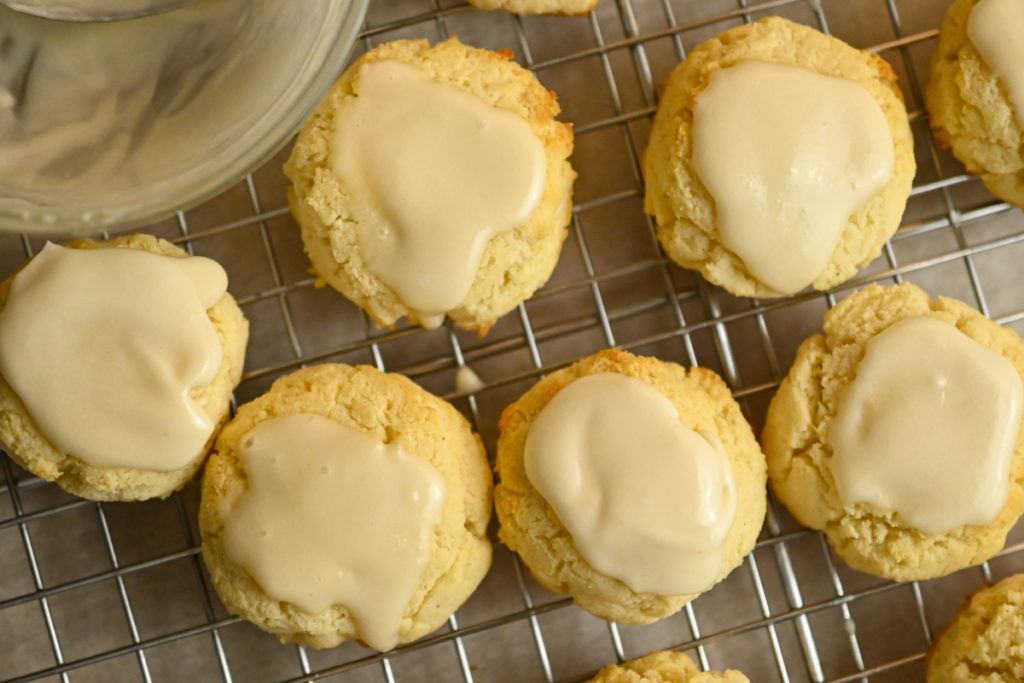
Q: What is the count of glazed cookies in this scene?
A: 7